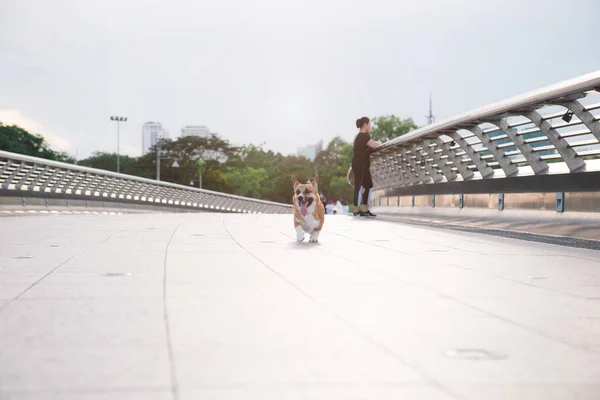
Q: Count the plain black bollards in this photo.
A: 0